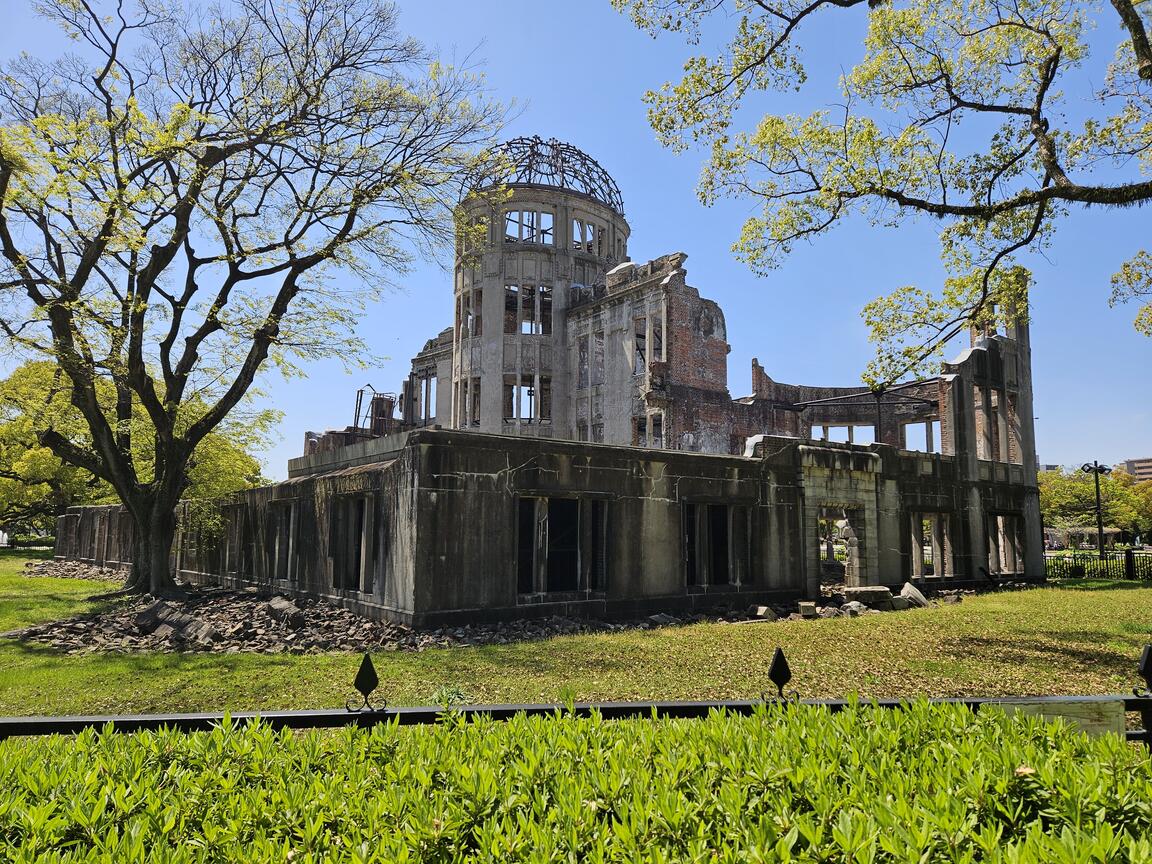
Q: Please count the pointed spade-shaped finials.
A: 3